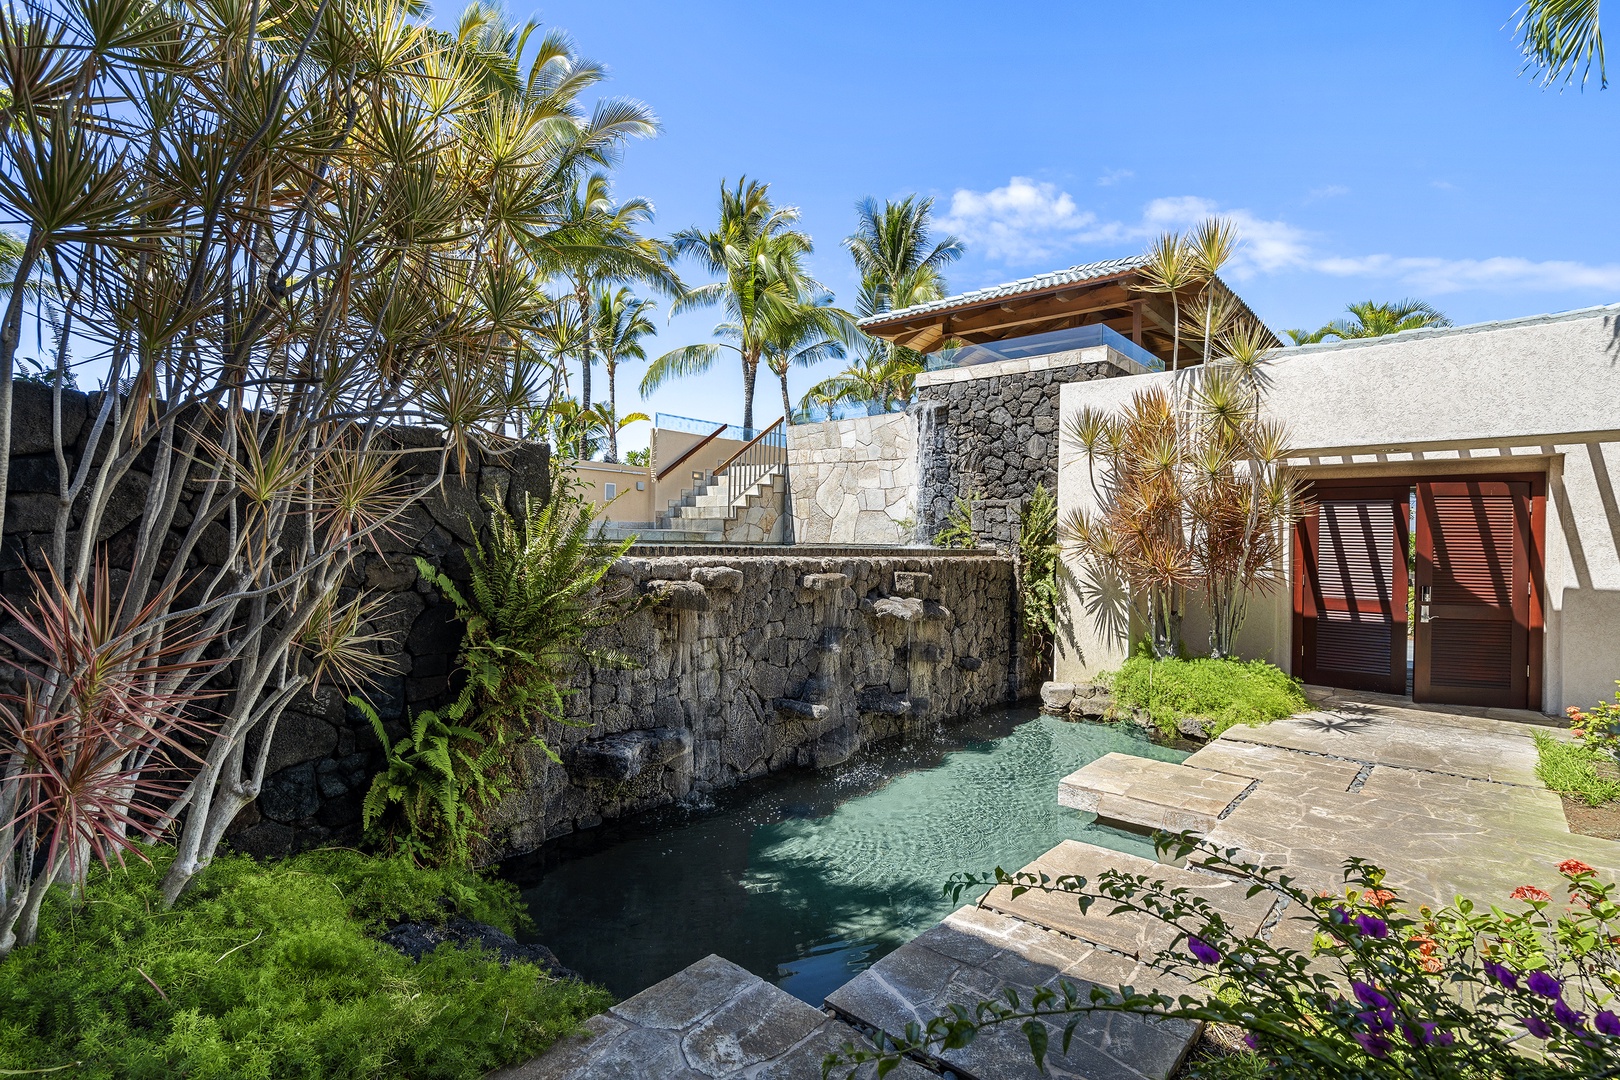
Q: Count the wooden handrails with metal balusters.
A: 1